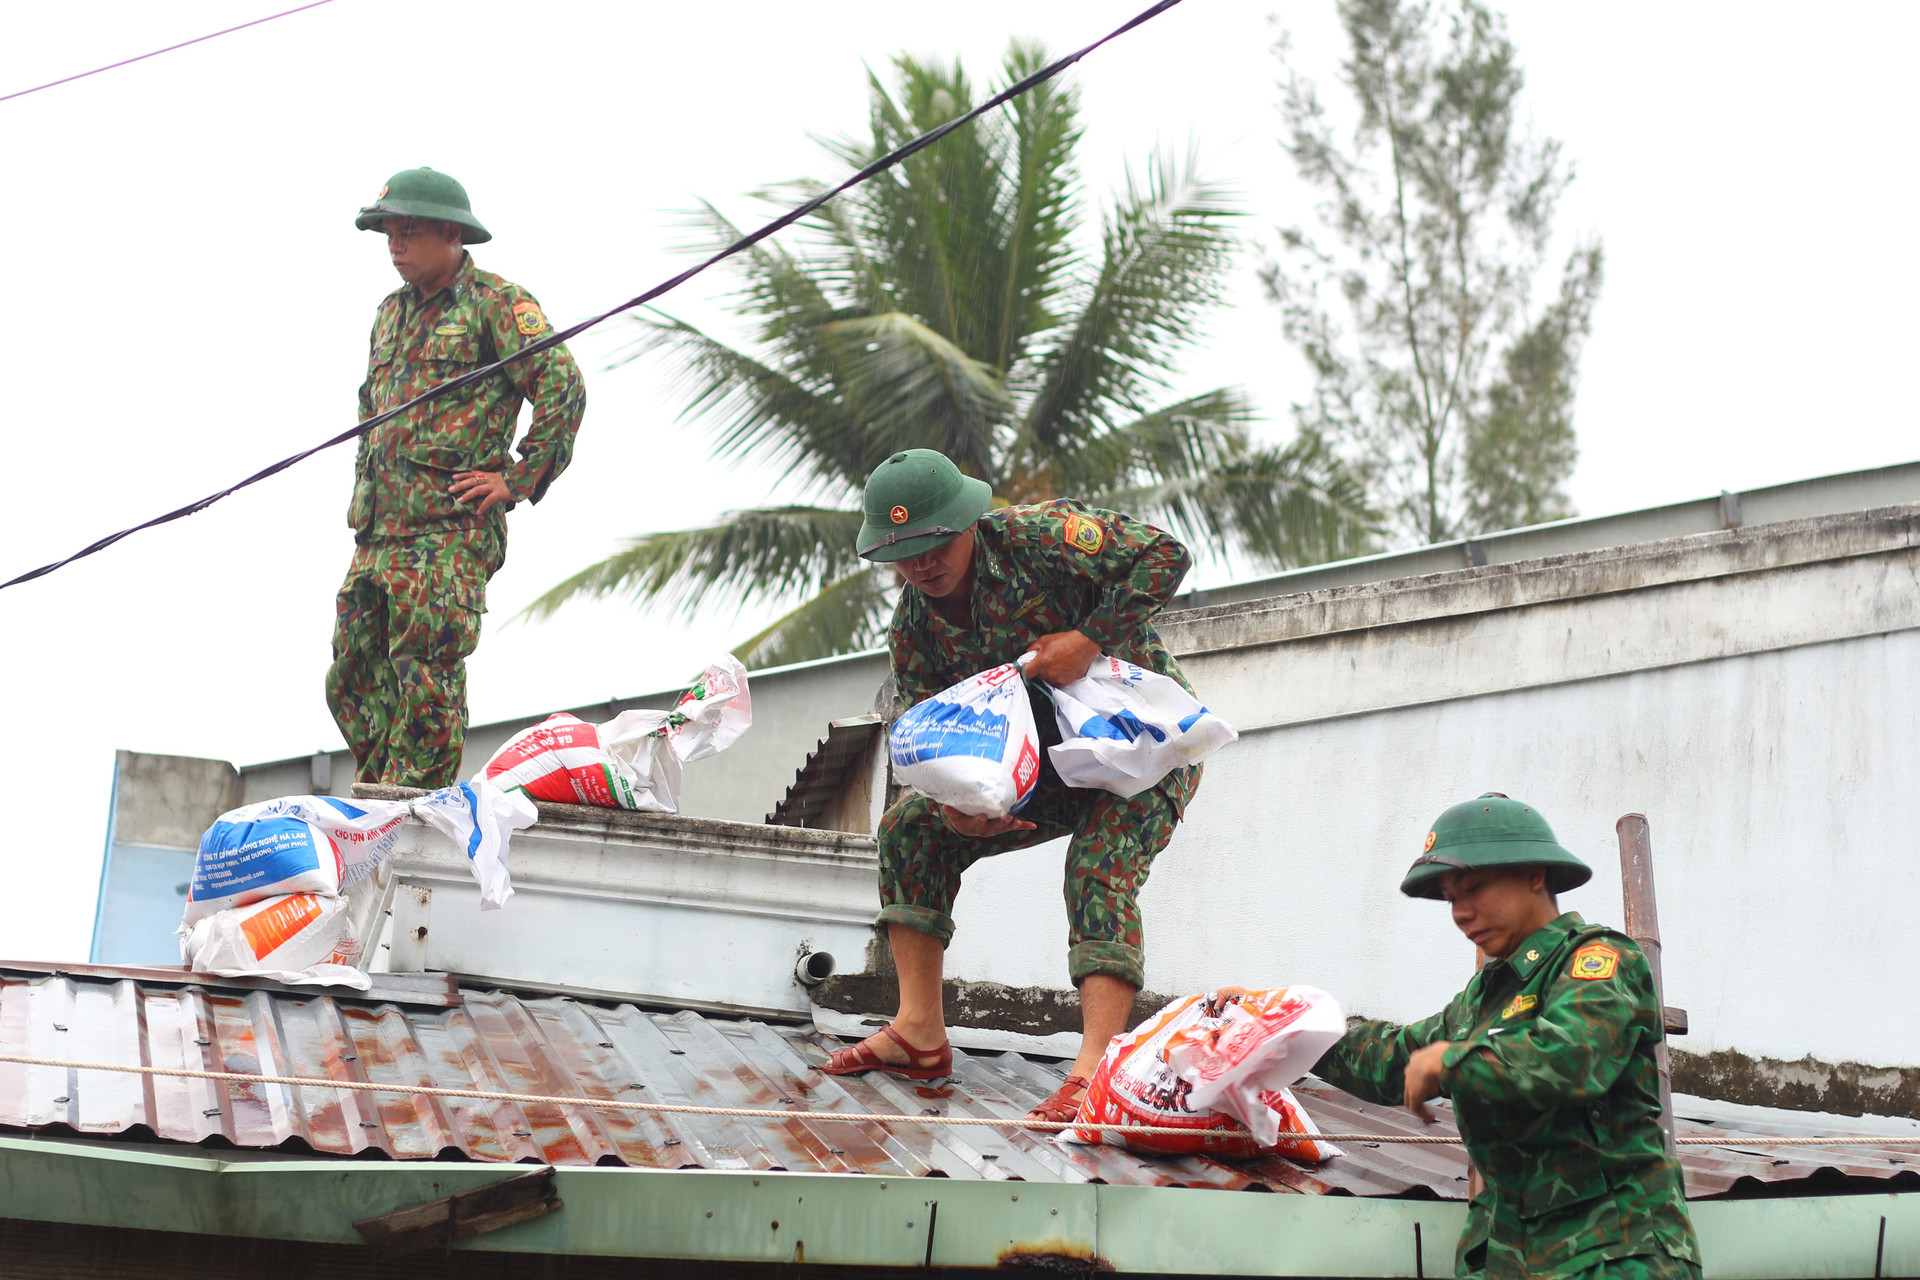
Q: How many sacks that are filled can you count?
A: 5